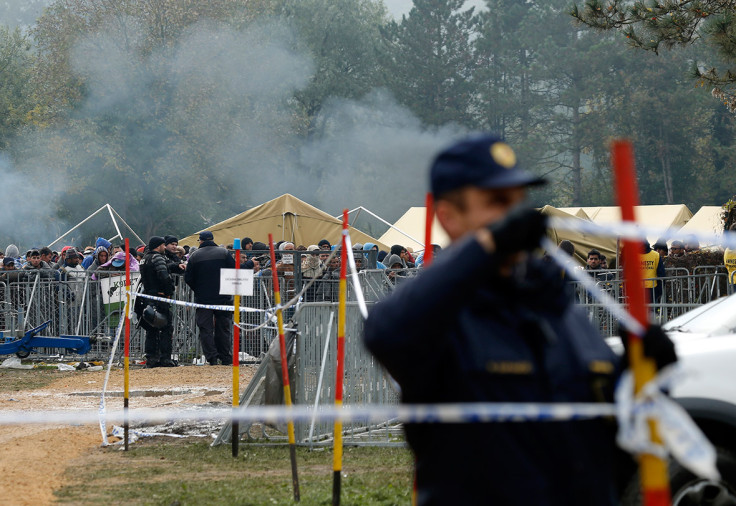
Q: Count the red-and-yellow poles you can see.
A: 6